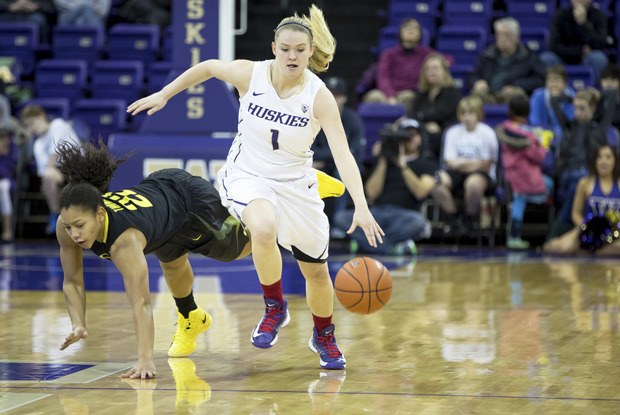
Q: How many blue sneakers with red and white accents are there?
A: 2